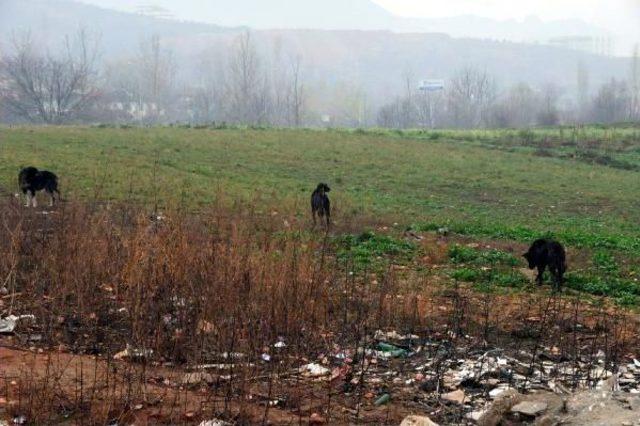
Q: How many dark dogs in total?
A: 3